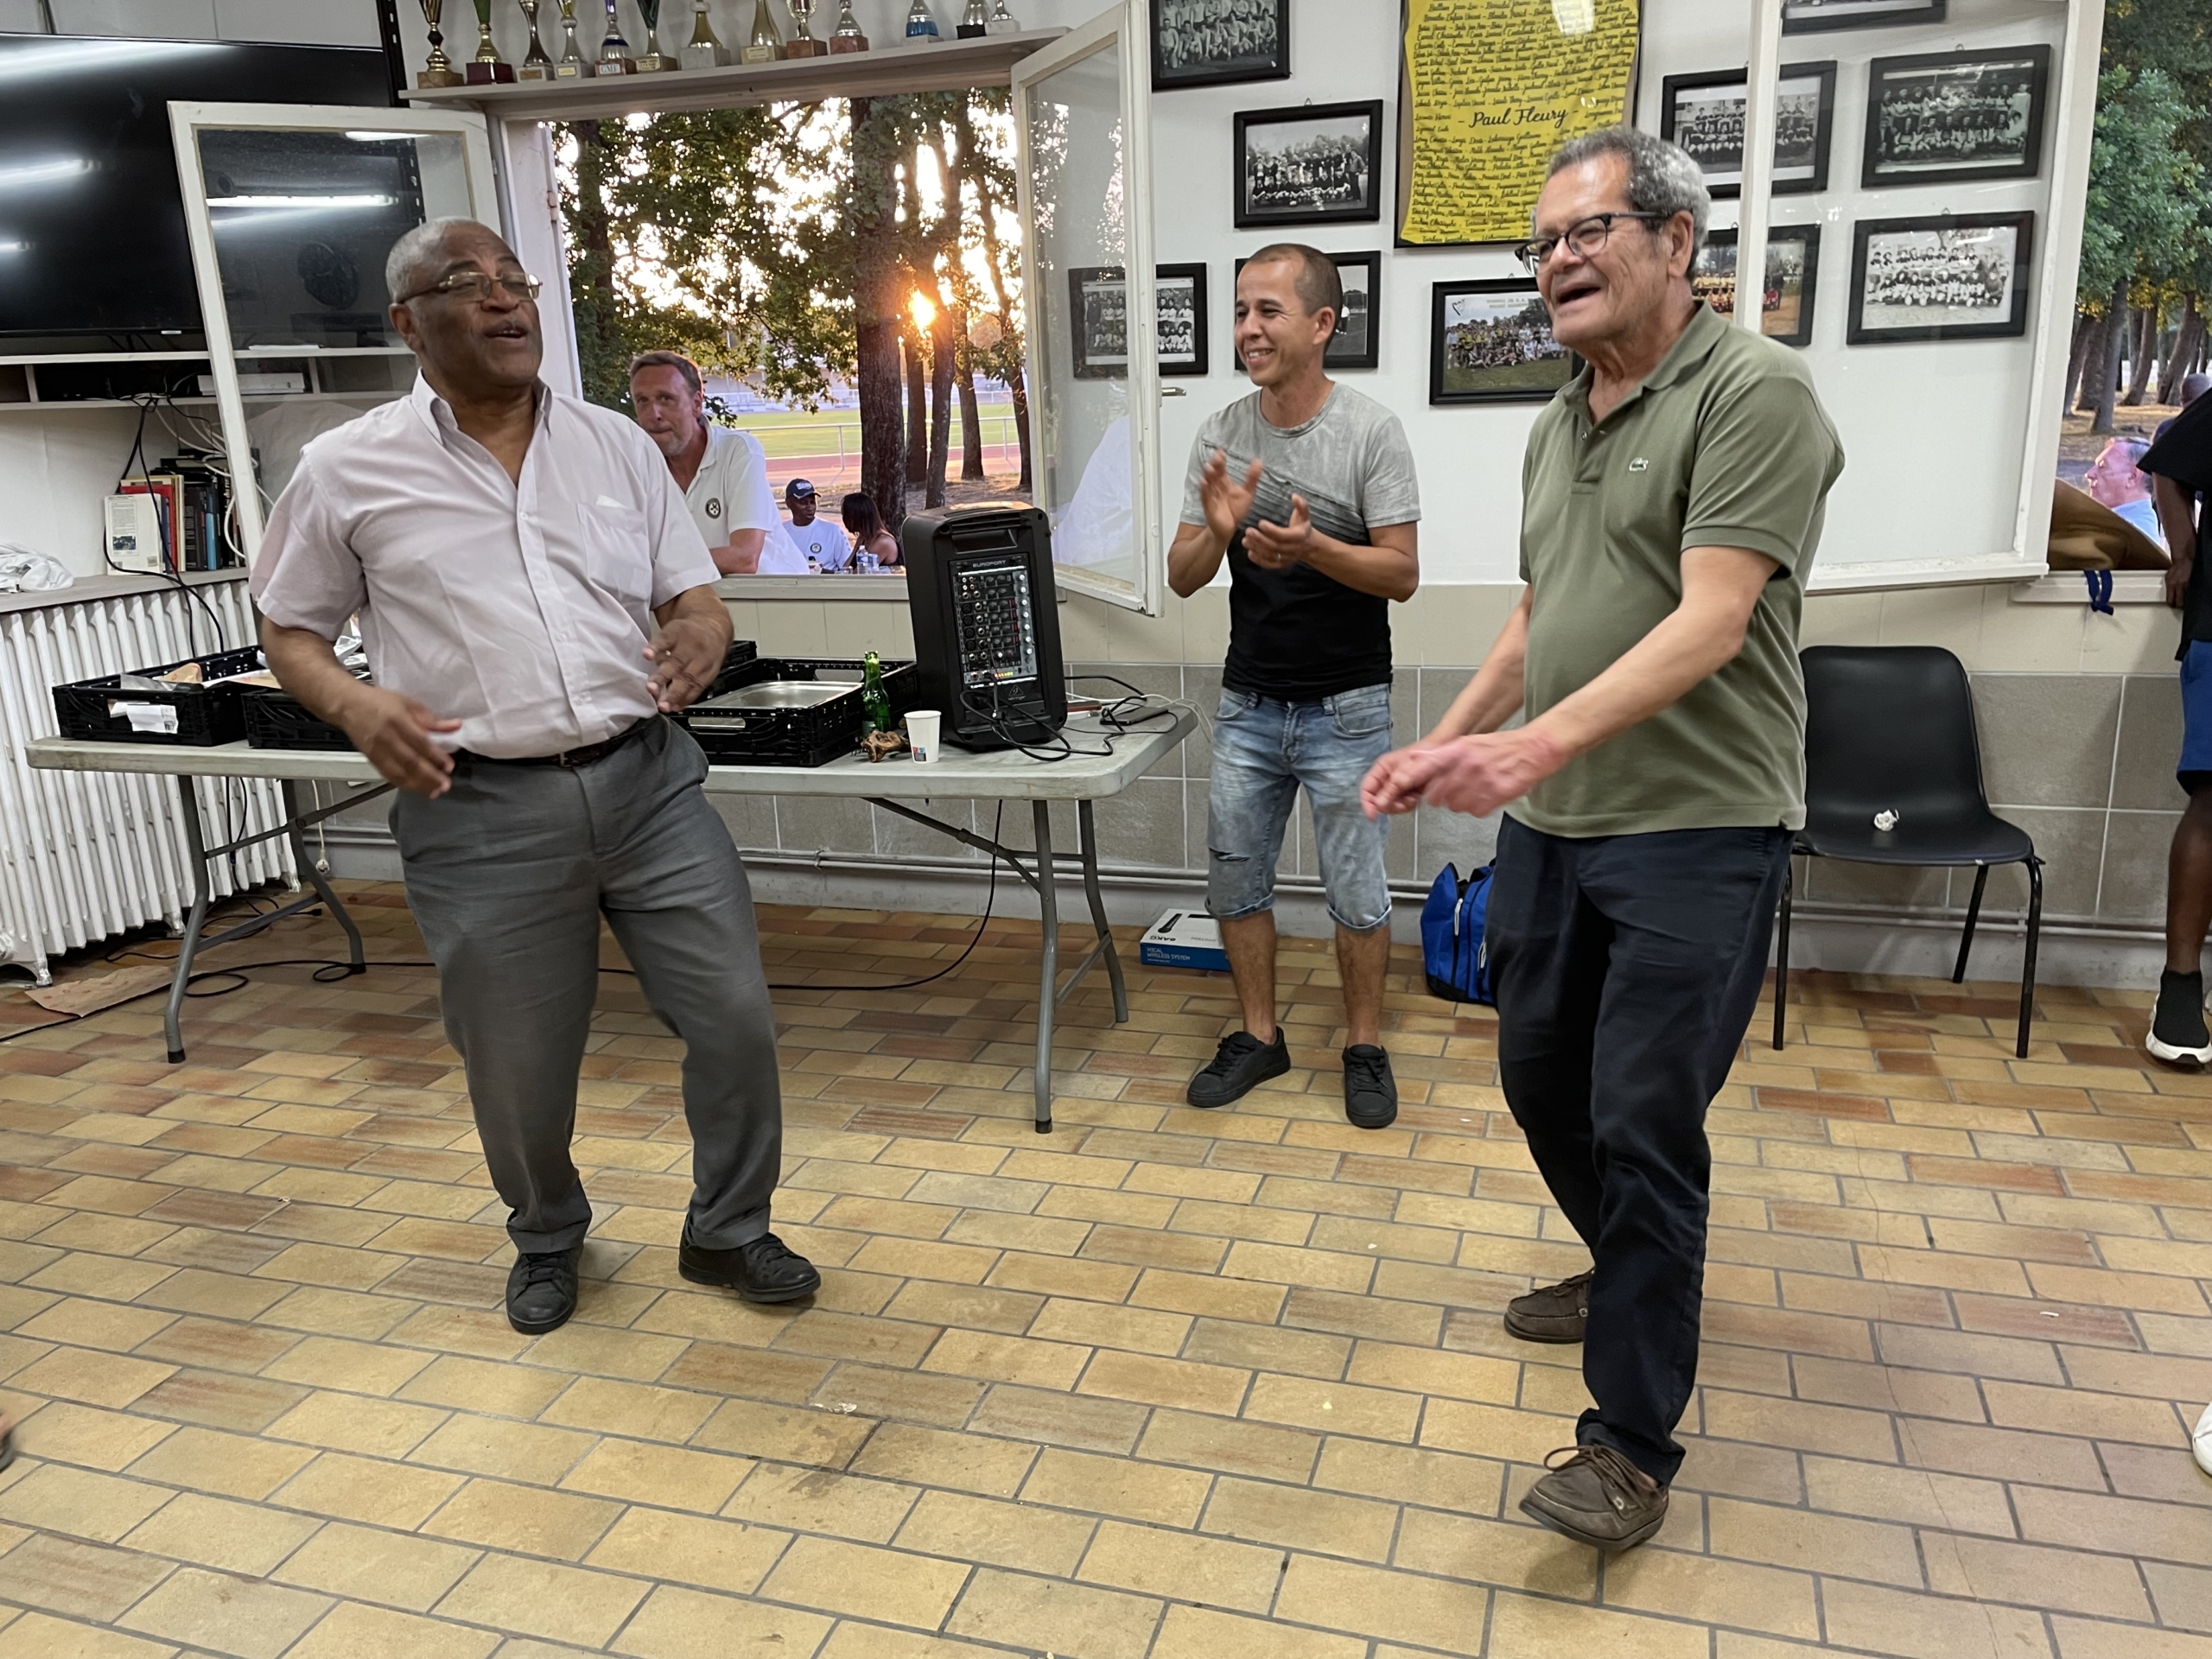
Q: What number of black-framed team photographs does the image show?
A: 10